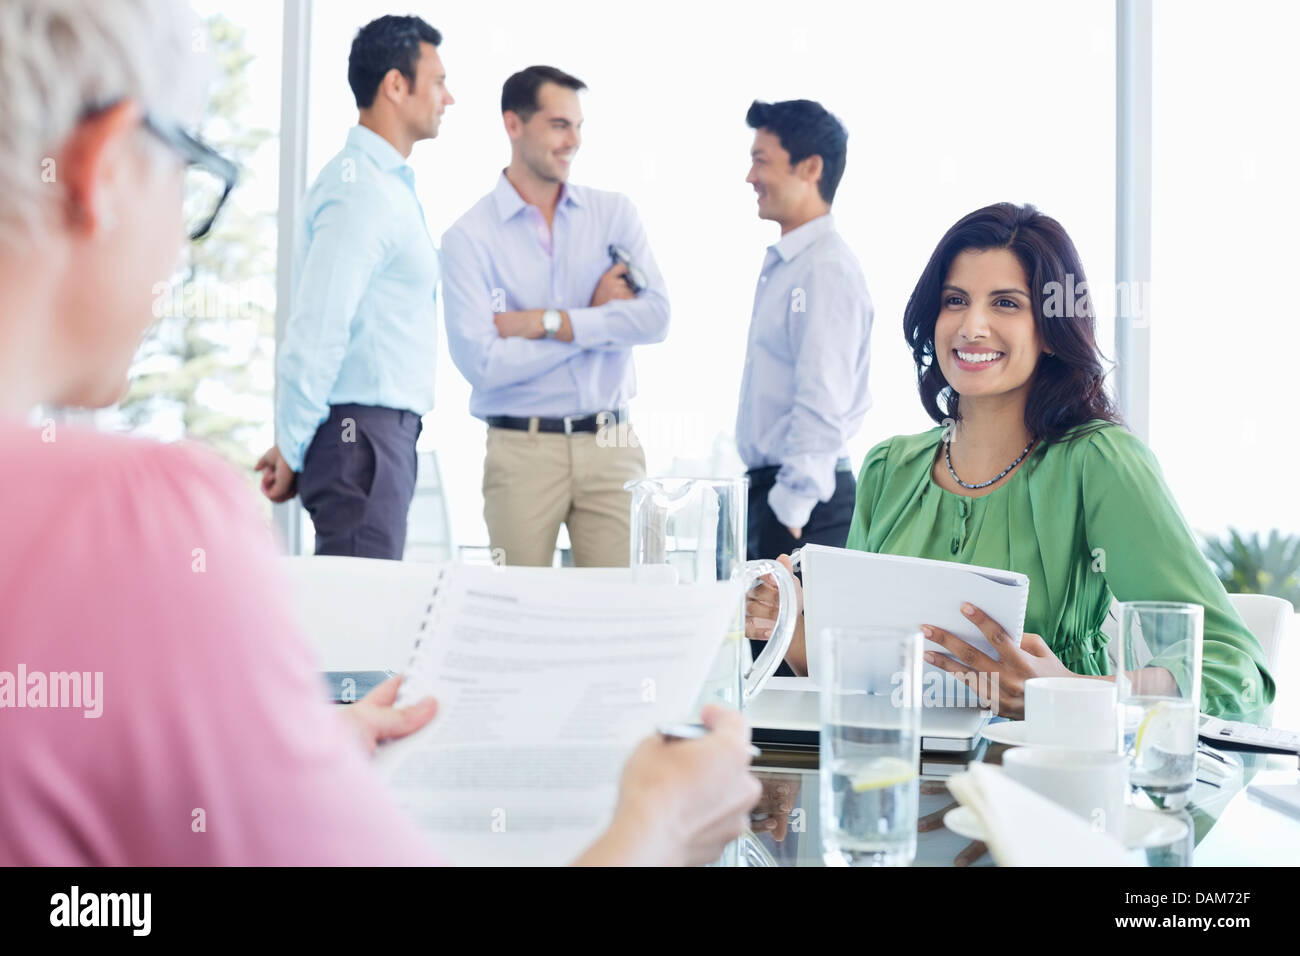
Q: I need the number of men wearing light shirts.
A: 3